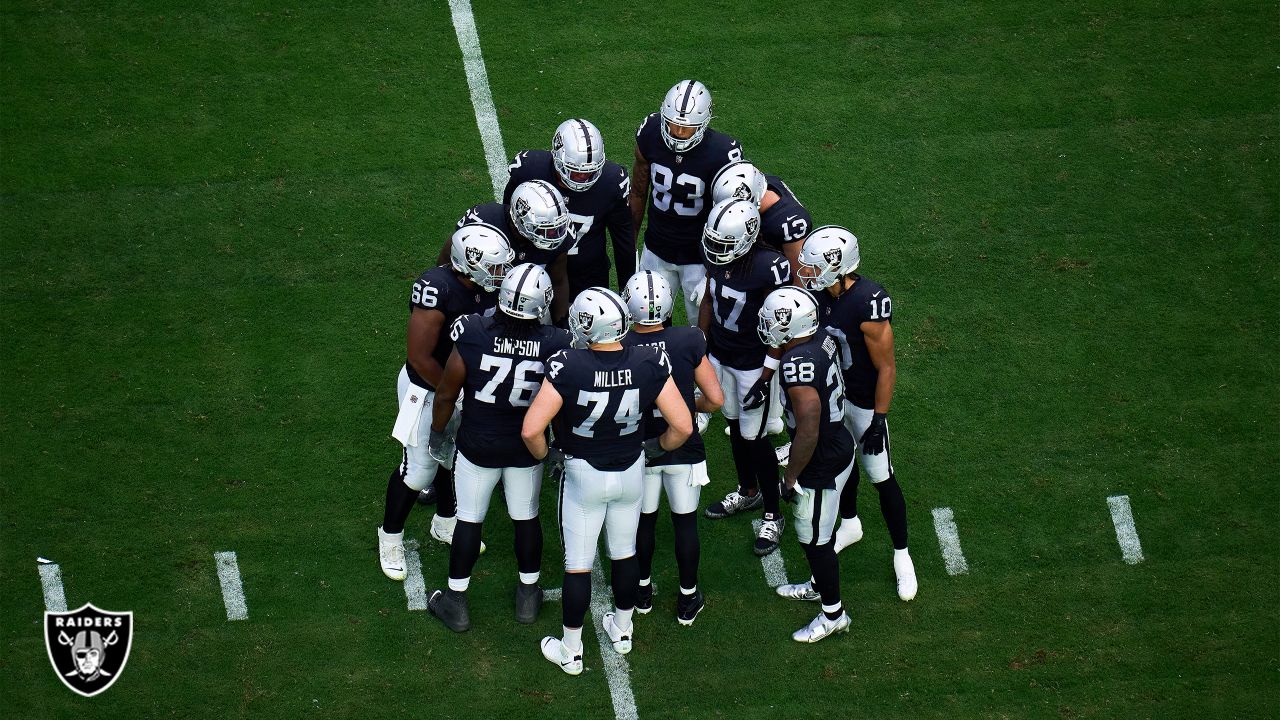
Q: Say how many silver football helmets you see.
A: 11